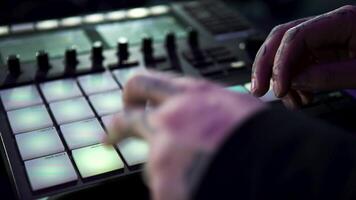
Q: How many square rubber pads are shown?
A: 13